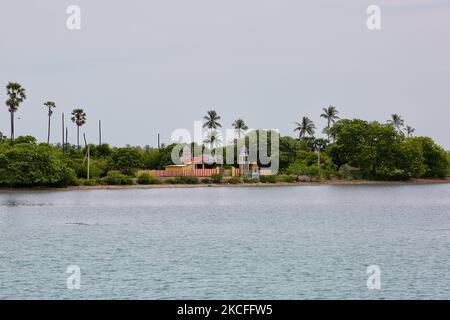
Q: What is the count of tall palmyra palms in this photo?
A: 3